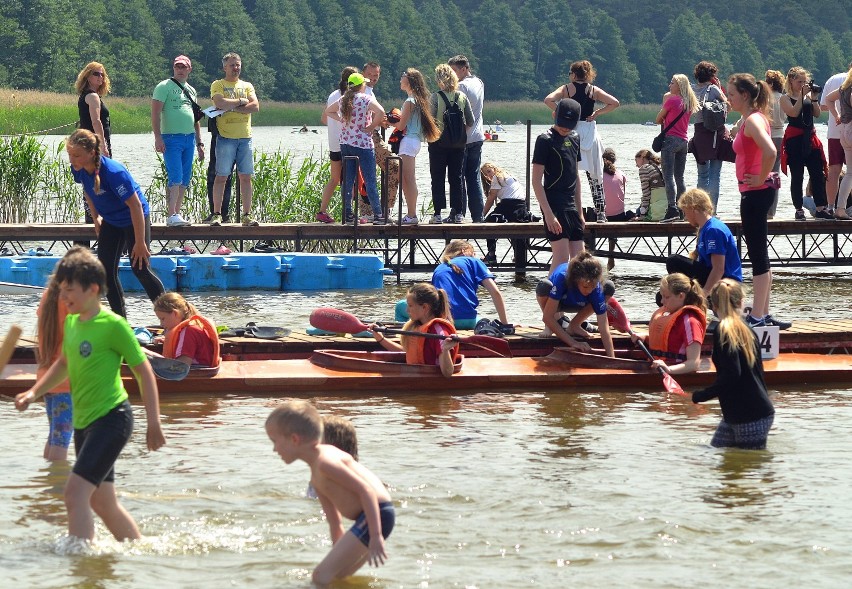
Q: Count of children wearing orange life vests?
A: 3